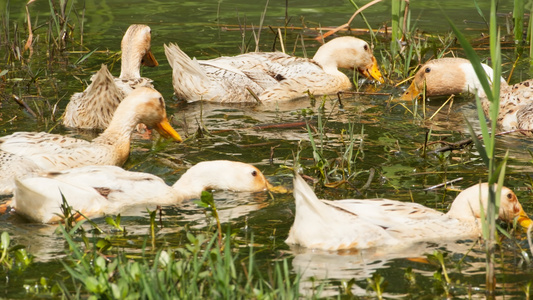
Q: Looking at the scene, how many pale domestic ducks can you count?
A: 6